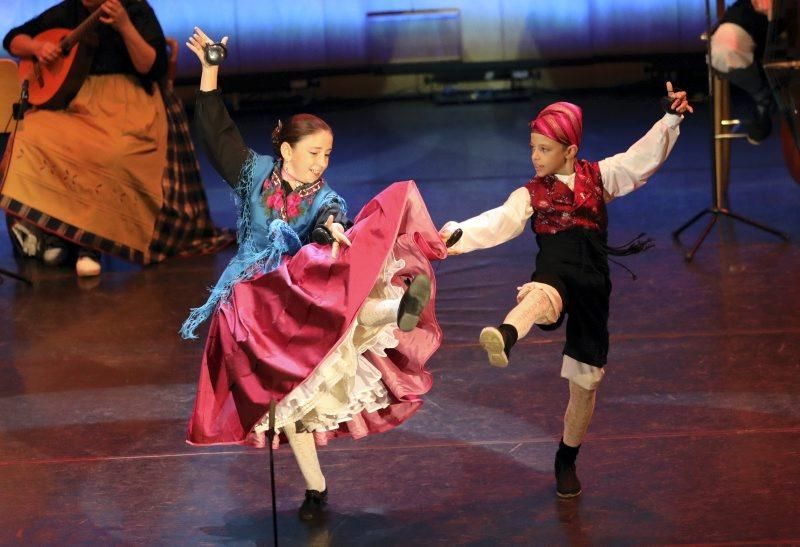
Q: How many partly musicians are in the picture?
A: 2